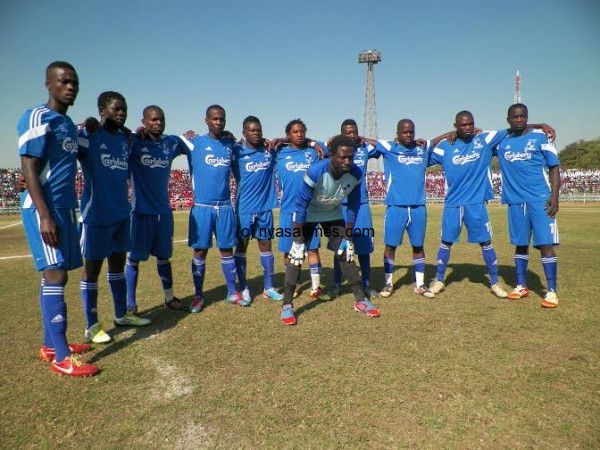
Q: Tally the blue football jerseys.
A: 10